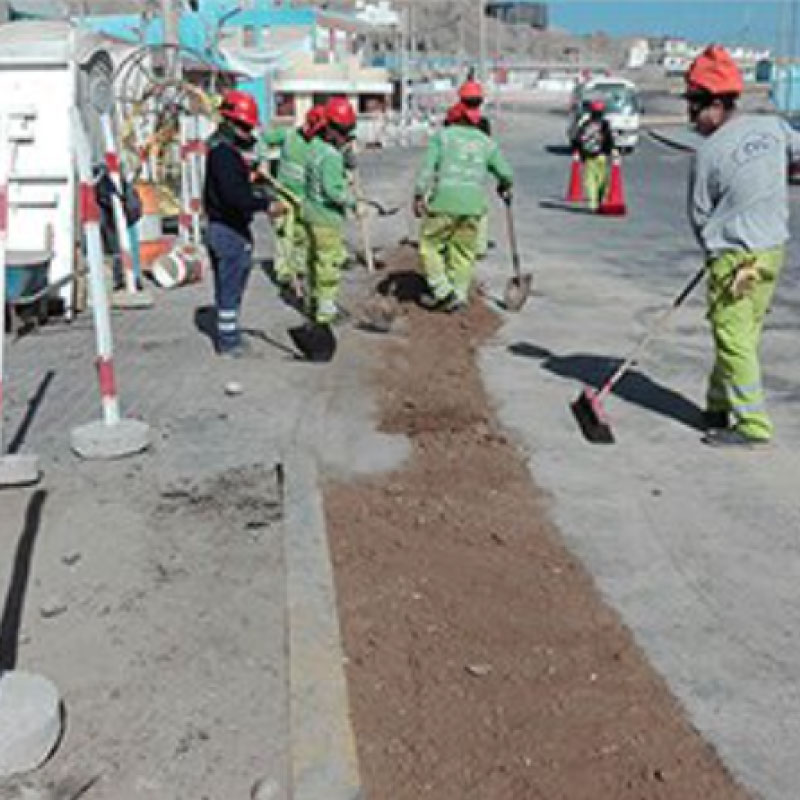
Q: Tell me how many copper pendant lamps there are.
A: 0